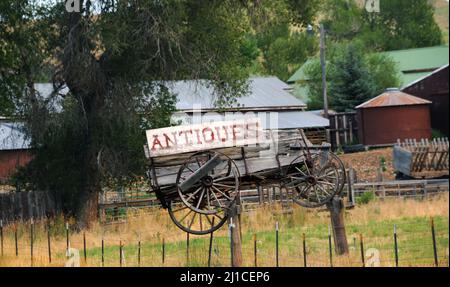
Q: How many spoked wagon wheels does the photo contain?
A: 4